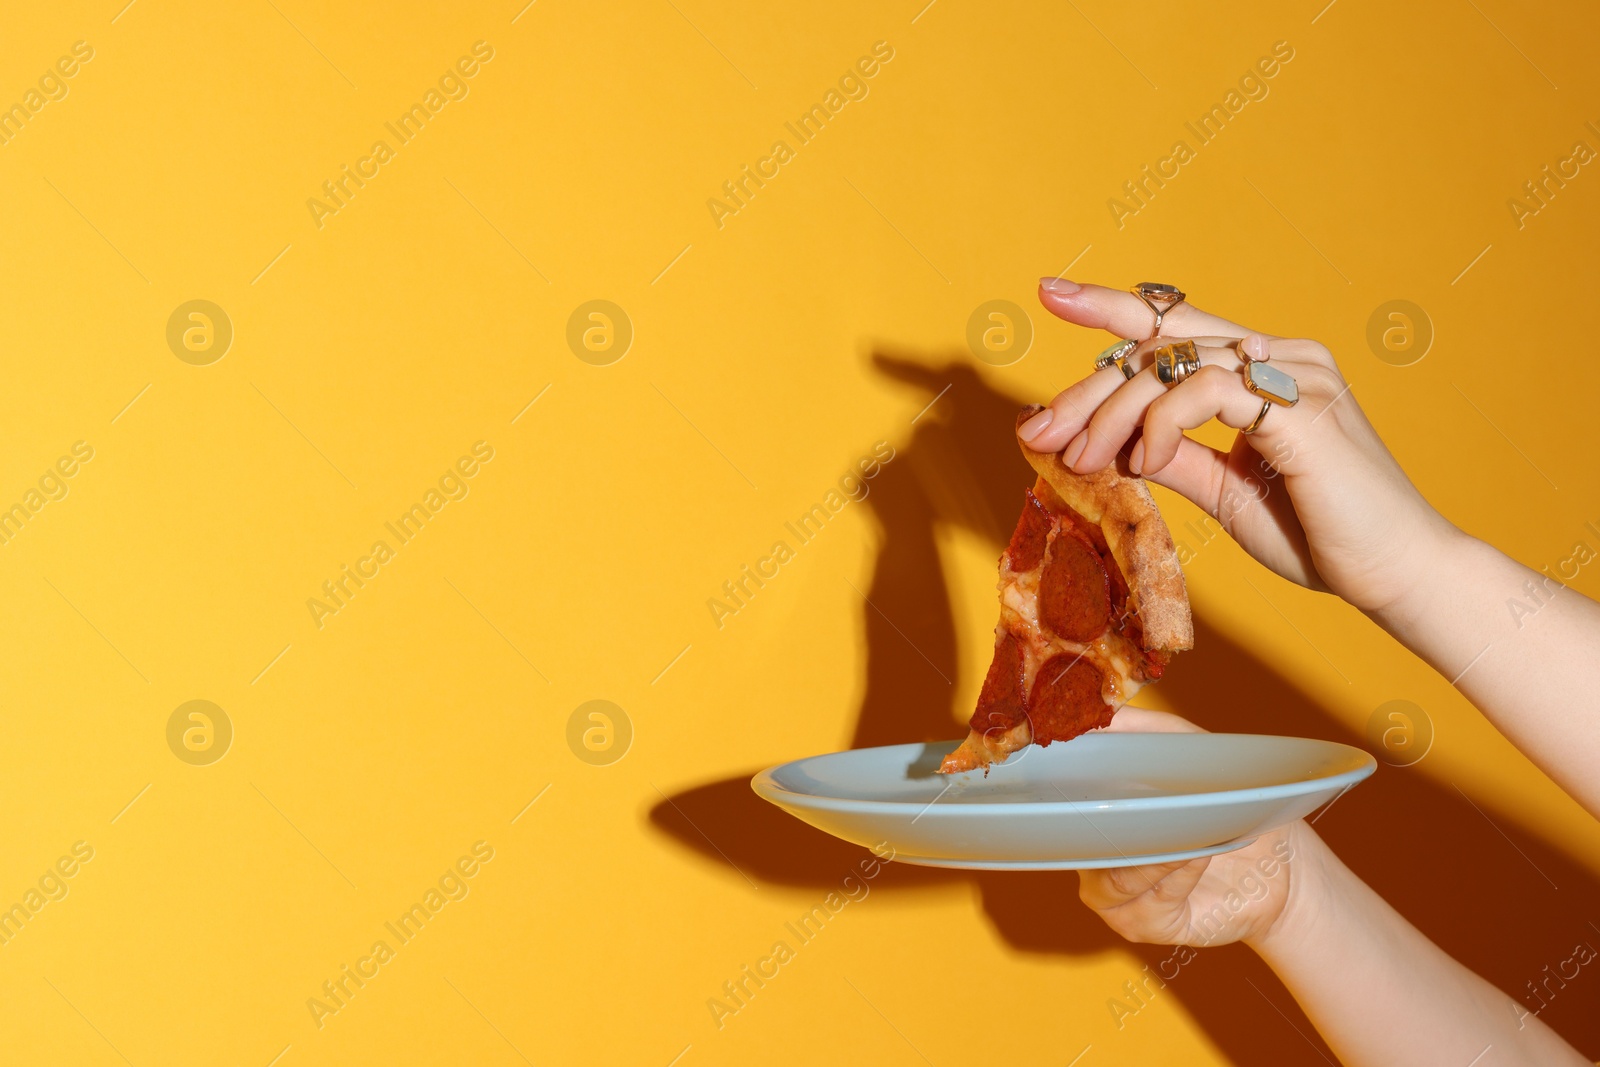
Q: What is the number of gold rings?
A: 5